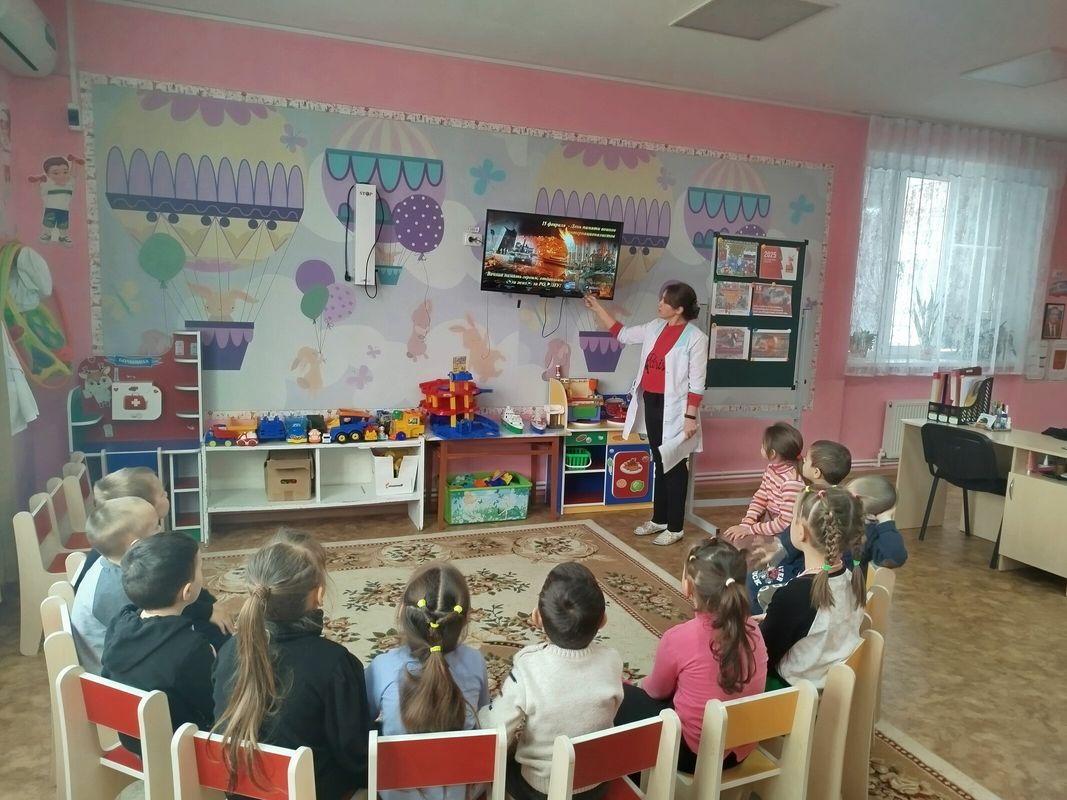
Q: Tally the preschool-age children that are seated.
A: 11